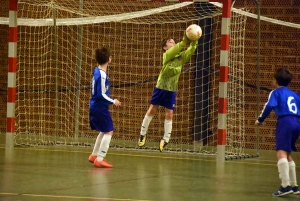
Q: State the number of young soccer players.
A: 3